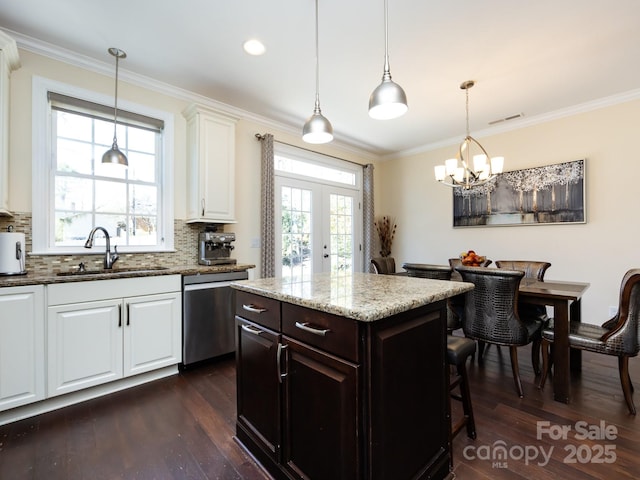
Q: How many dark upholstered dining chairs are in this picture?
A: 6